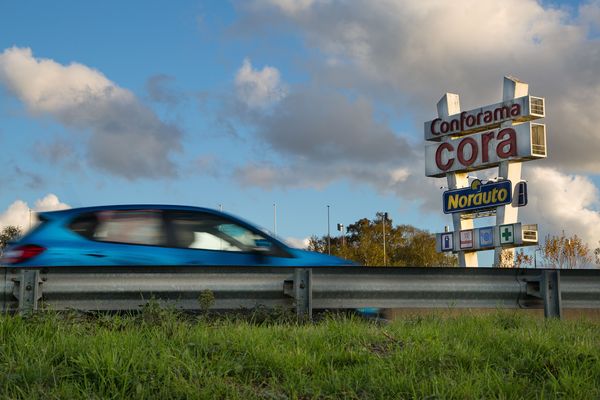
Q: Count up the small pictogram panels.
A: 4